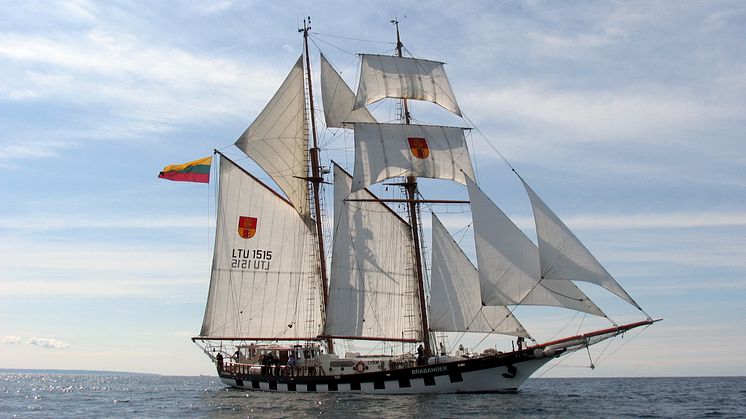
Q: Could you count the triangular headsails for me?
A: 3